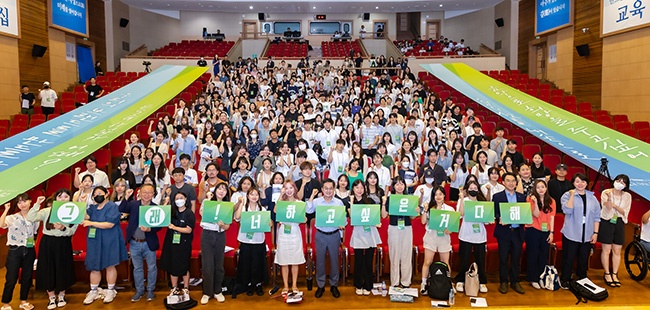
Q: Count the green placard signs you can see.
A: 11